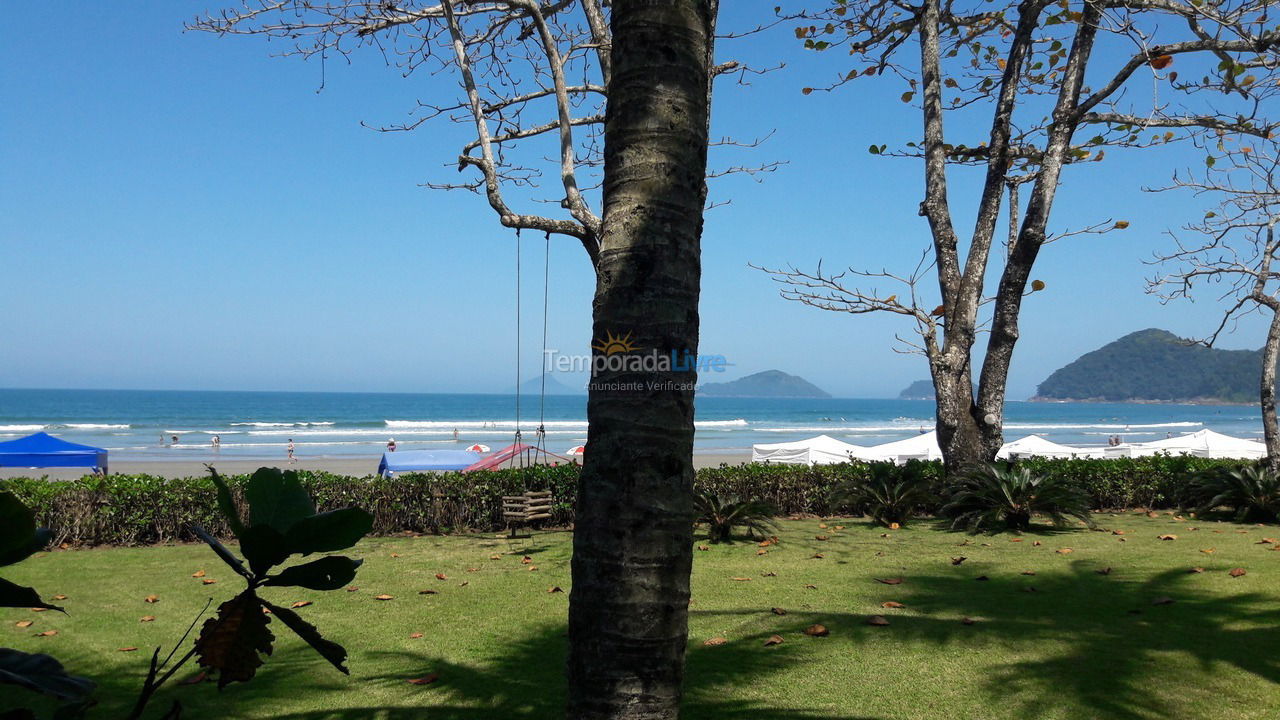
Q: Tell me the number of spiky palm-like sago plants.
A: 4